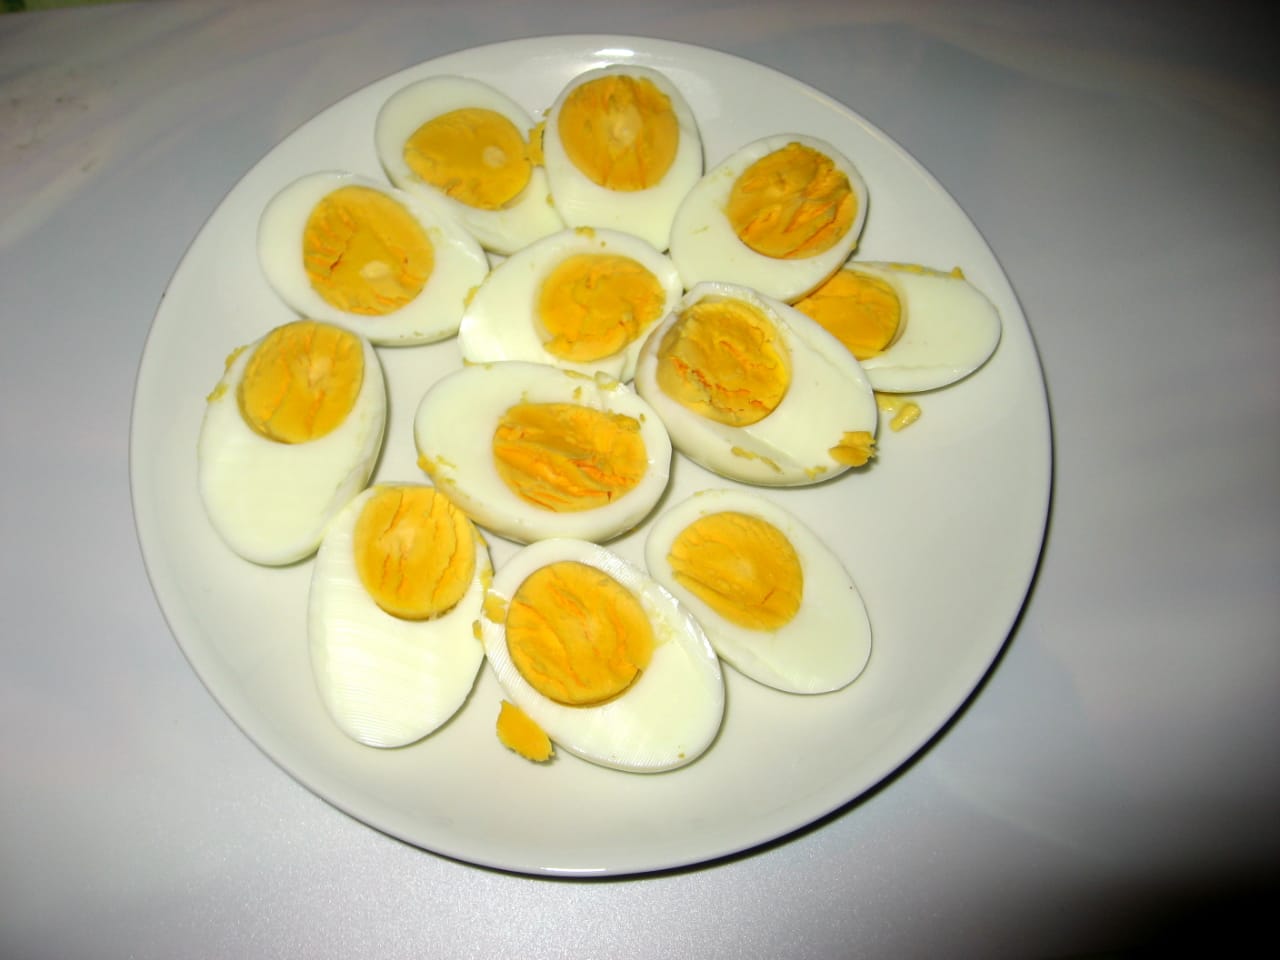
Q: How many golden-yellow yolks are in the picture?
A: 12